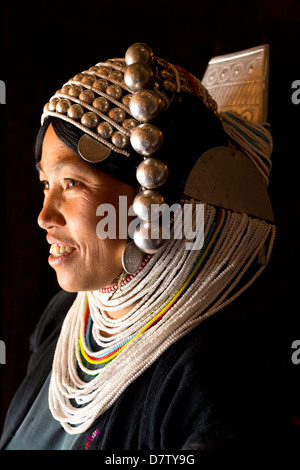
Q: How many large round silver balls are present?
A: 7